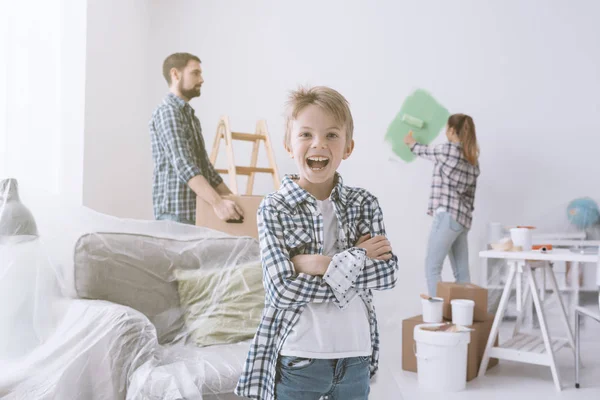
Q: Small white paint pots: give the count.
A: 3